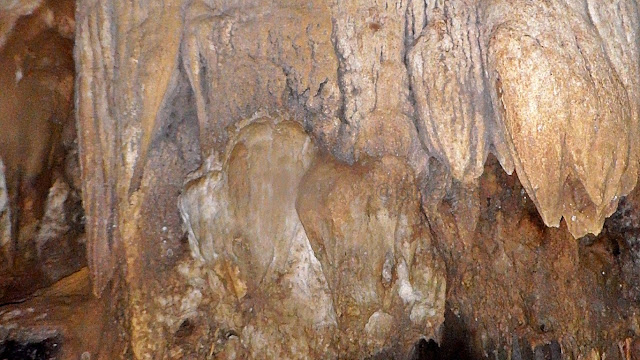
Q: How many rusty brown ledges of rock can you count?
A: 1